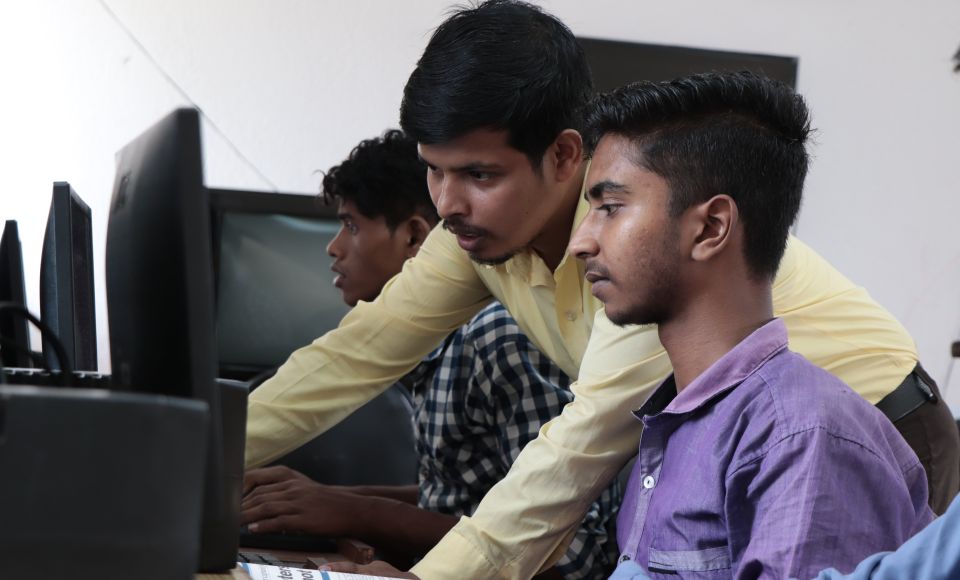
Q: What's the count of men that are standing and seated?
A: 3